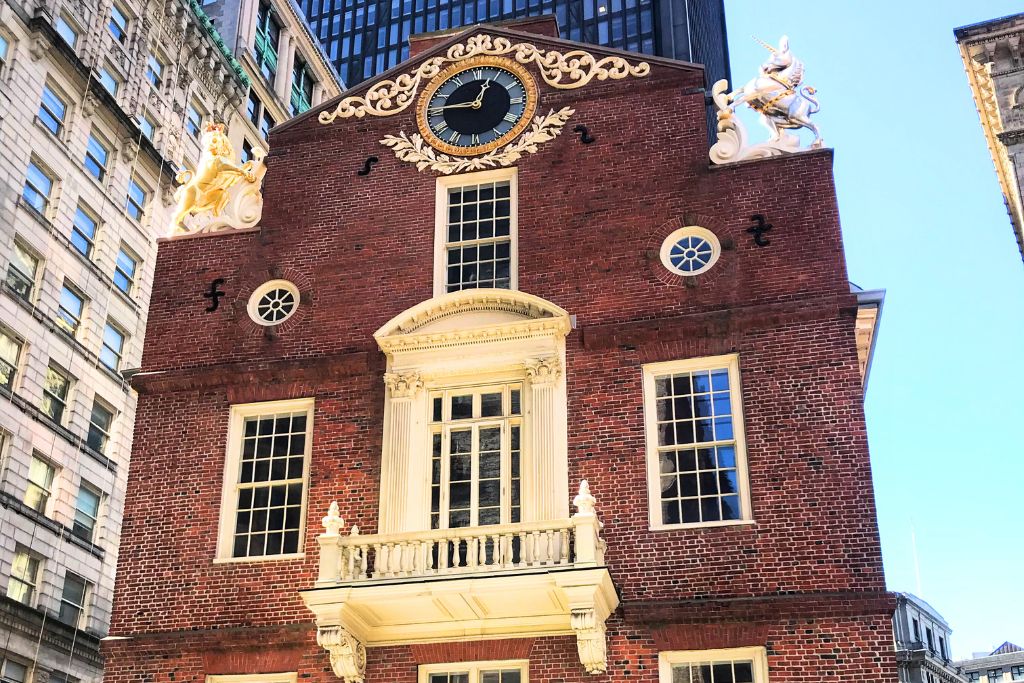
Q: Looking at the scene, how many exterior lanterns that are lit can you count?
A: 0